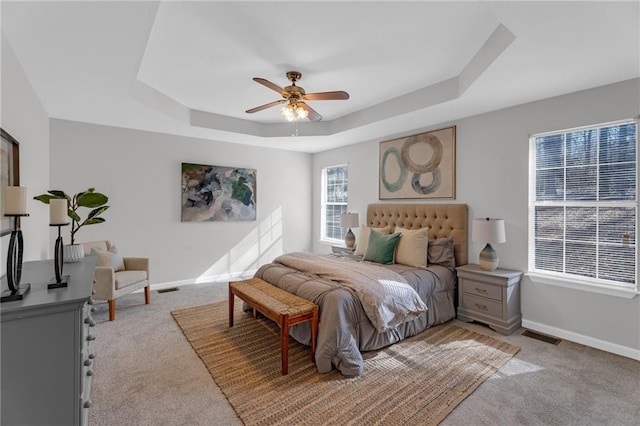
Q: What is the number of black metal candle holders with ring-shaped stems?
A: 2